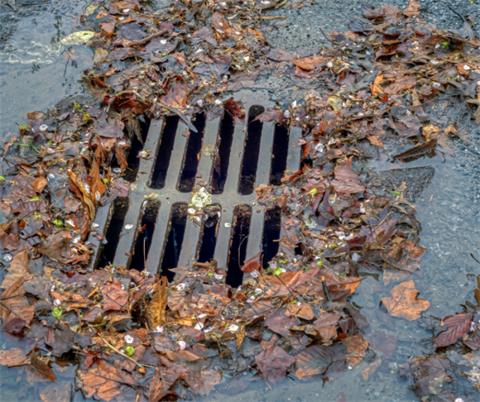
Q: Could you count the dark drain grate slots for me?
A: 12